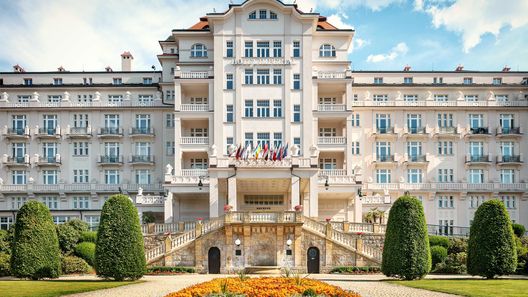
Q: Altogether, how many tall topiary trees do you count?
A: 4